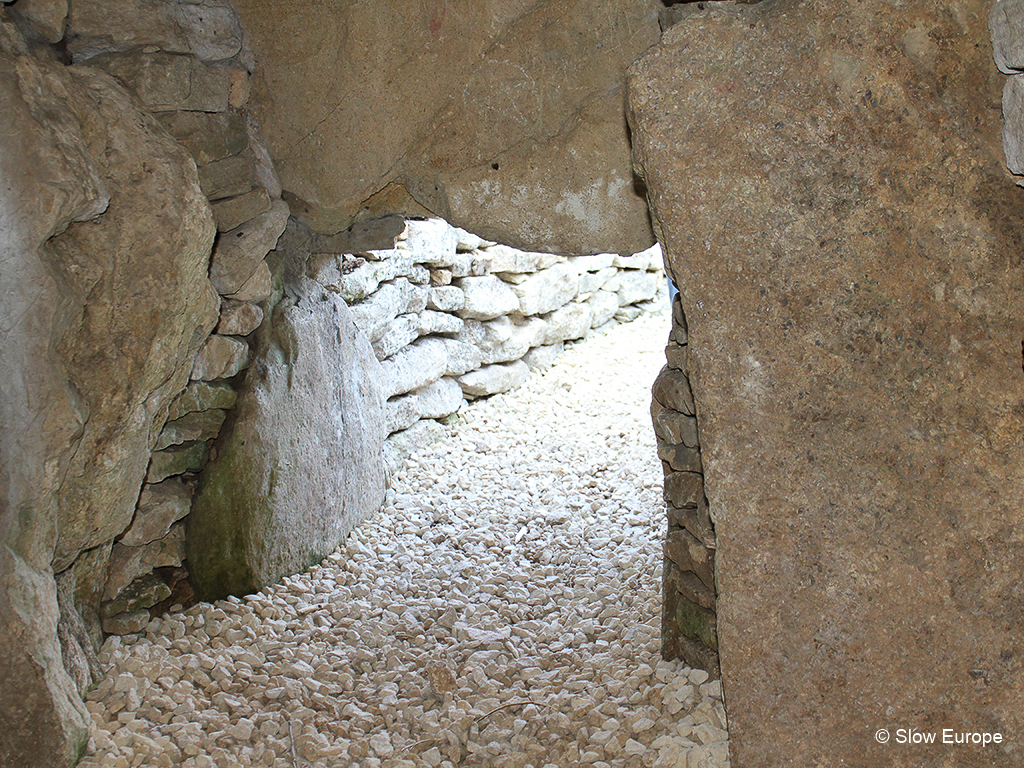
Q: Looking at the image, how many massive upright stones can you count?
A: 3